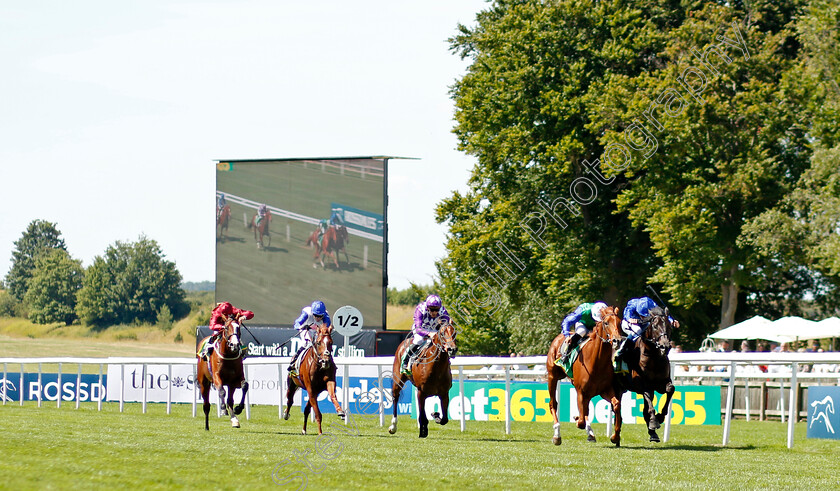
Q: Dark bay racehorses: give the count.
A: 1